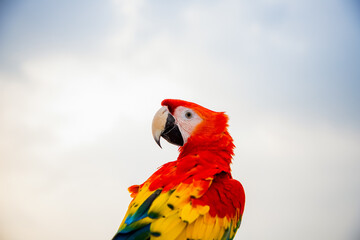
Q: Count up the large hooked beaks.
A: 1